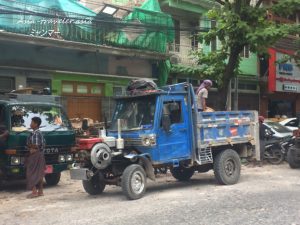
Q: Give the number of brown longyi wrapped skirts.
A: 1